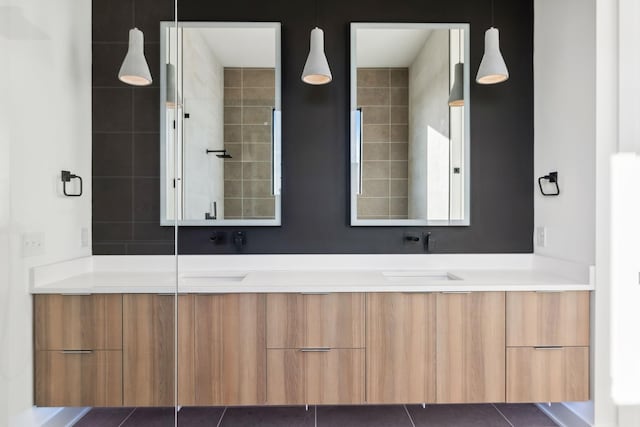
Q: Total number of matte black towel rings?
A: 2